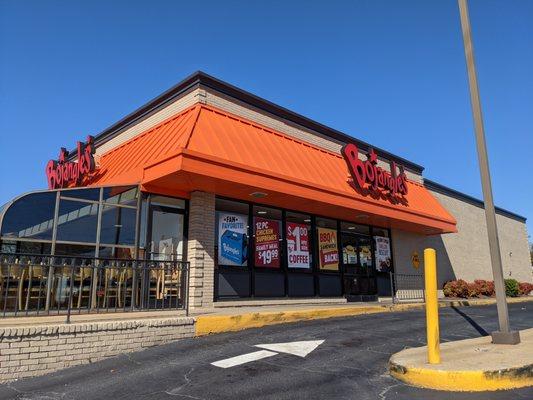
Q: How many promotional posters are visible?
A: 5